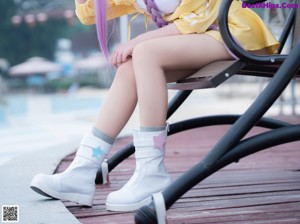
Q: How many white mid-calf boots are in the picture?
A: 2